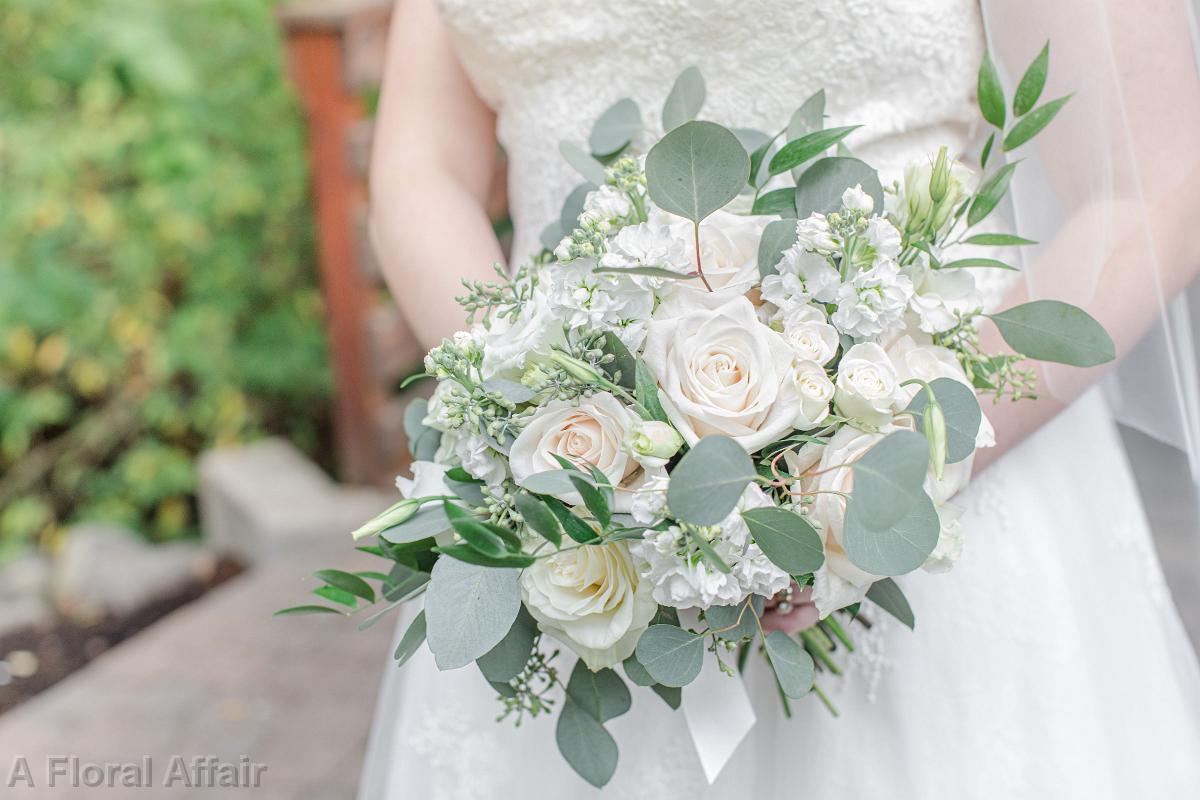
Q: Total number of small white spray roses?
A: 3